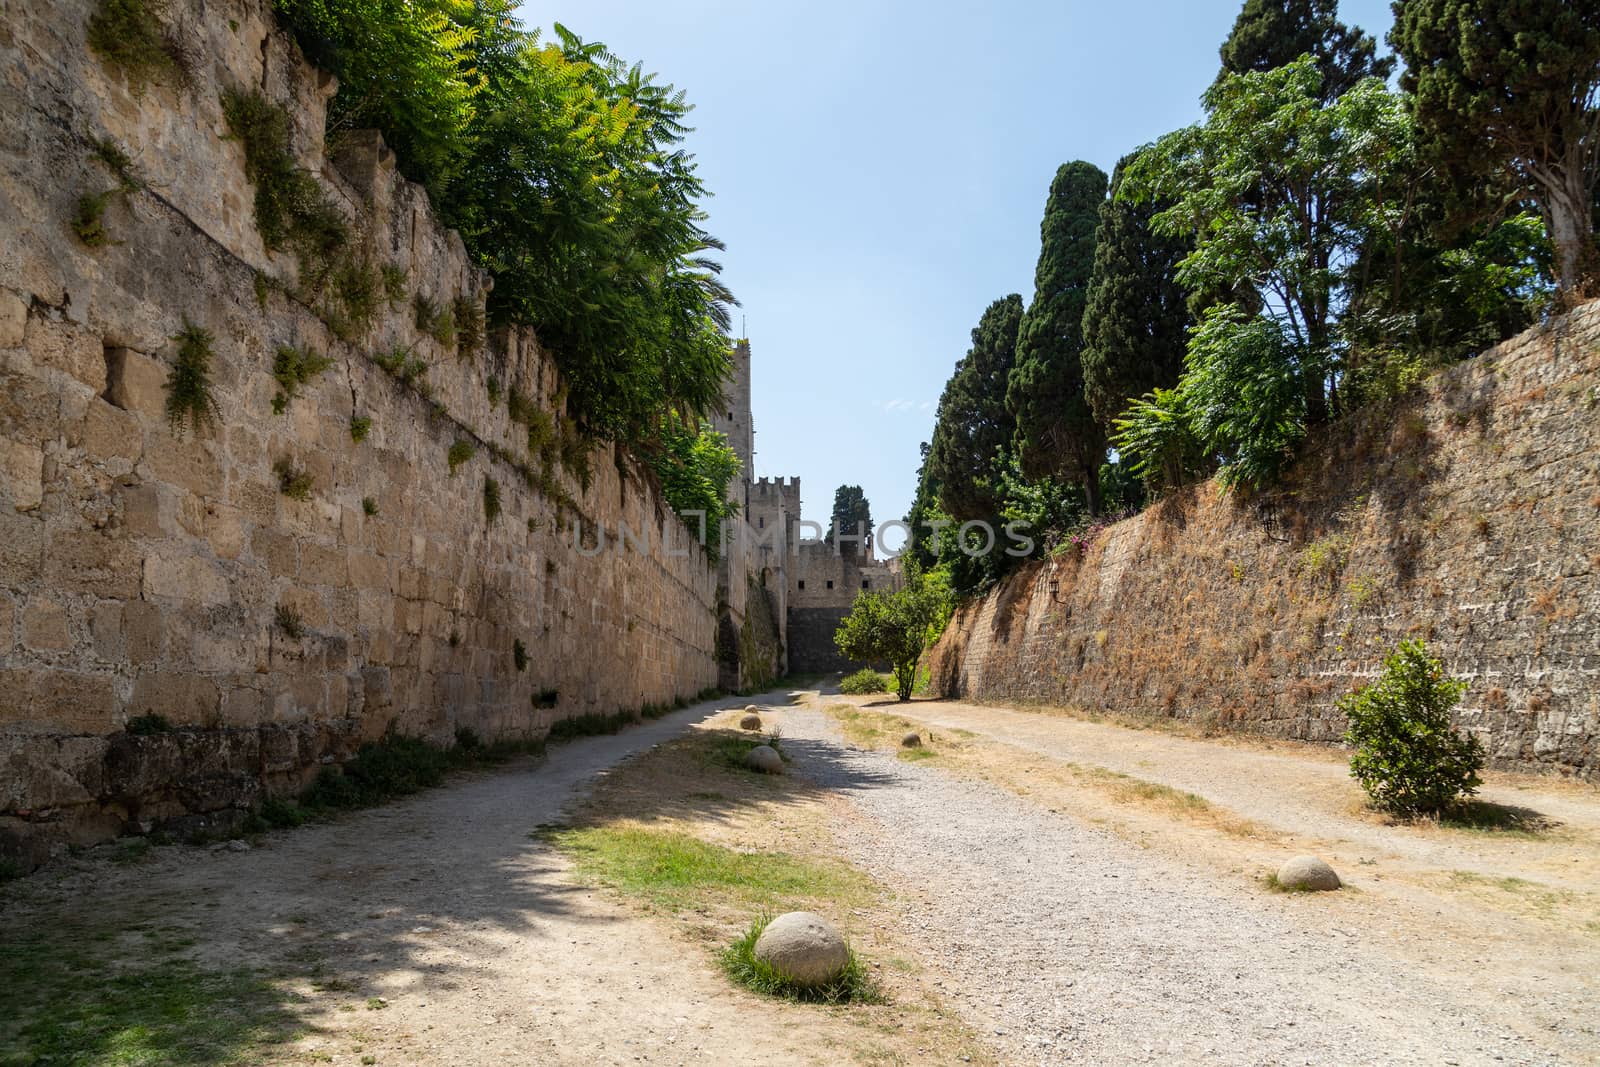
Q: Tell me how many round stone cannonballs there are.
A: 6